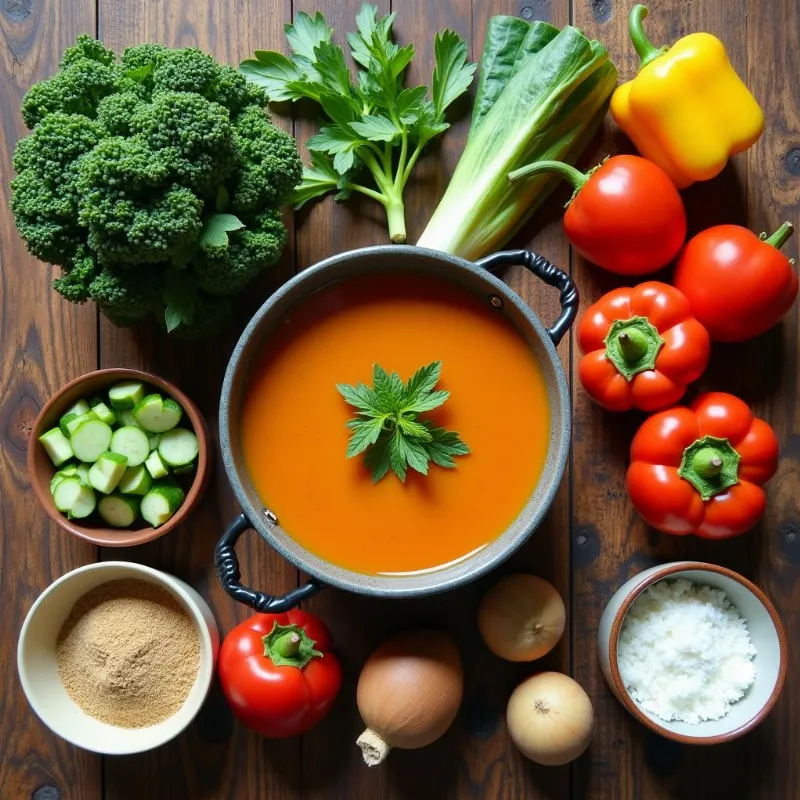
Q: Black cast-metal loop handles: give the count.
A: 2